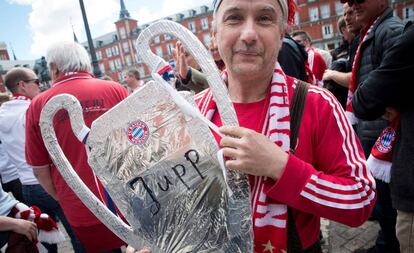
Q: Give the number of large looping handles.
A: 2